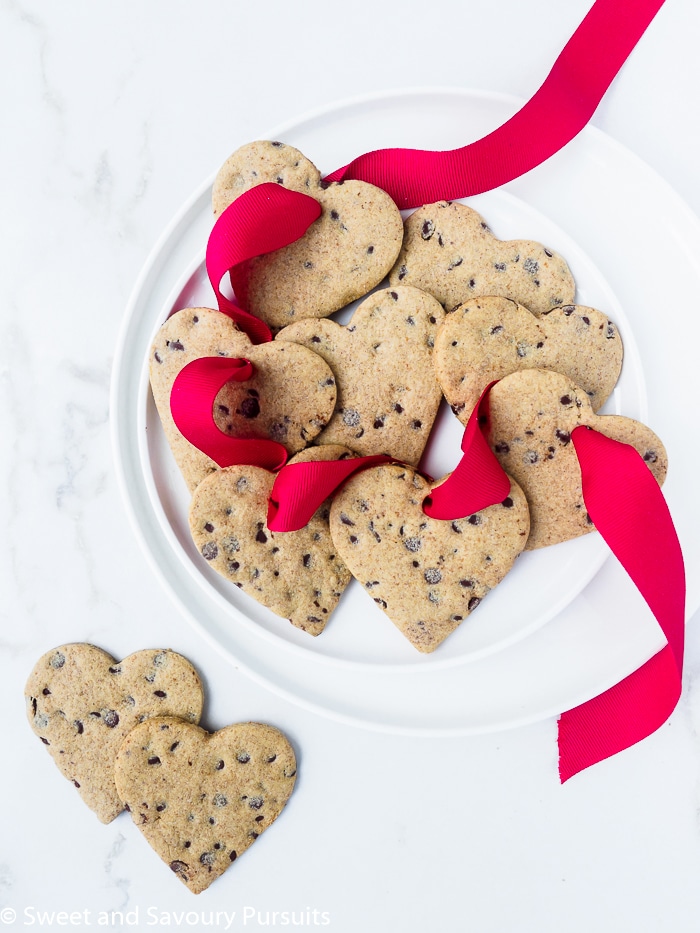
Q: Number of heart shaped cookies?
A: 10